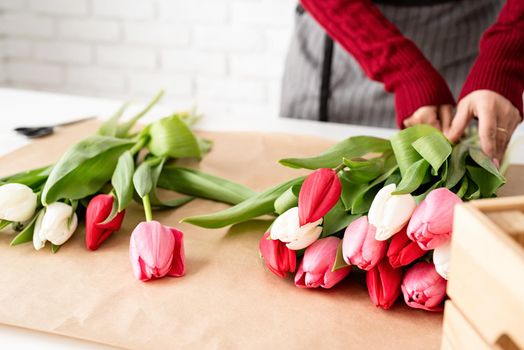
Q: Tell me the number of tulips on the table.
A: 15